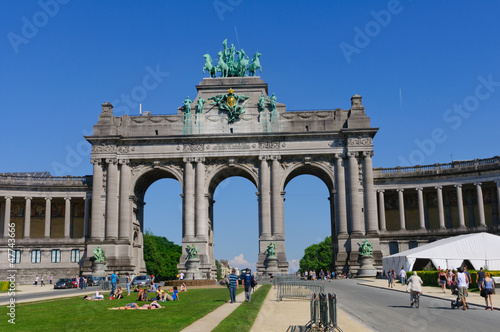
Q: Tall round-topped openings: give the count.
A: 3